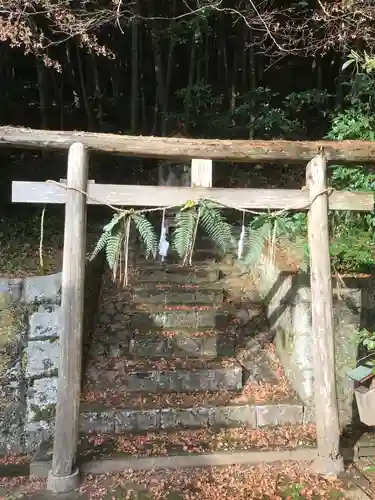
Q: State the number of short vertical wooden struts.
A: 1